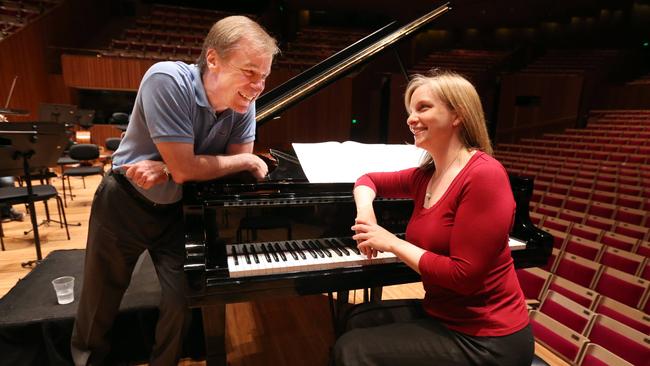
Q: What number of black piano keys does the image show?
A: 14